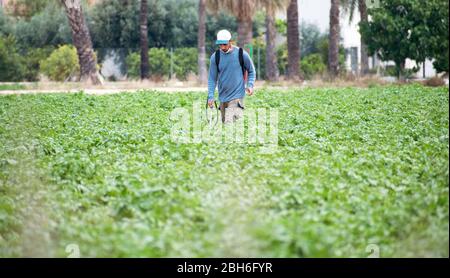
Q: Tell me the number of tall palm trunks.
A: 8